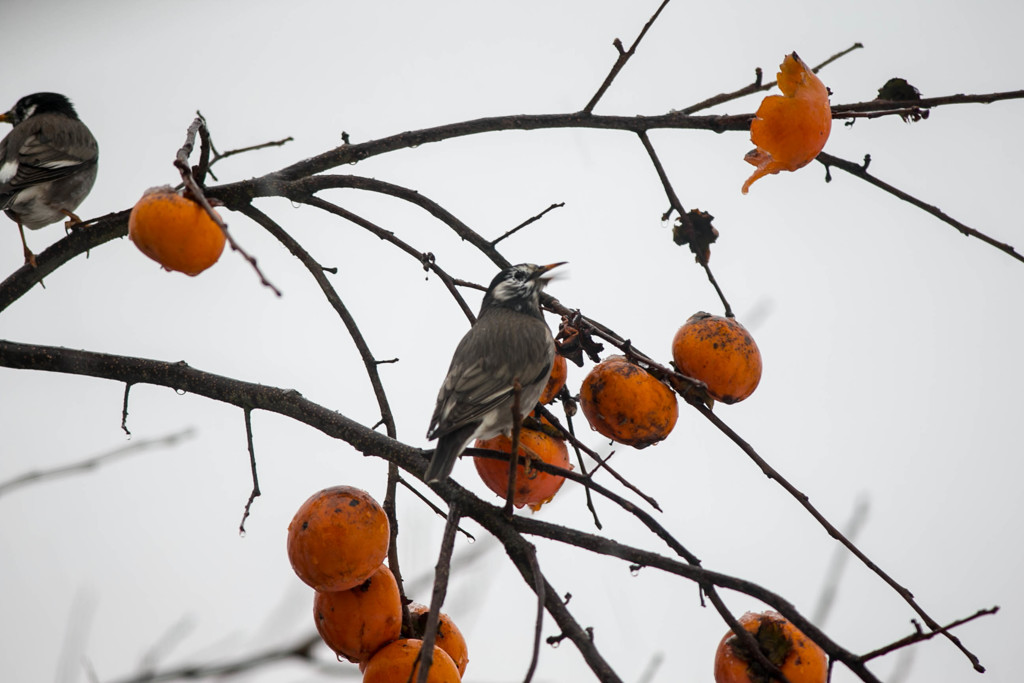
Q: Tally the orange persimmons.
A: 11